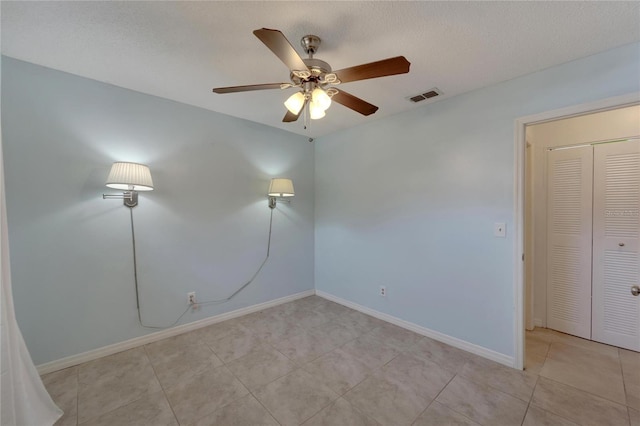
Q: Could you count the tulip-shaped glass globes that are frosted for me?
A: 3